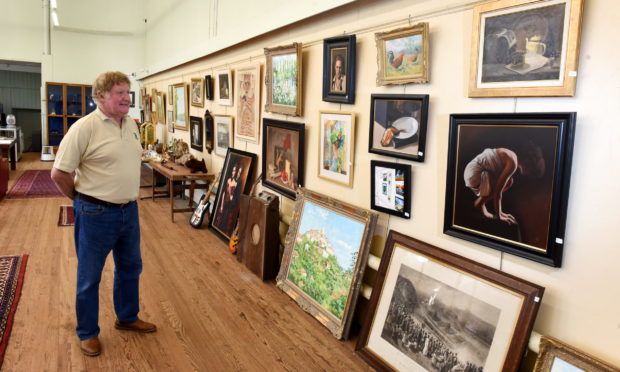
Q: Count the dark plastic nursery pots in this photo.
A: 0